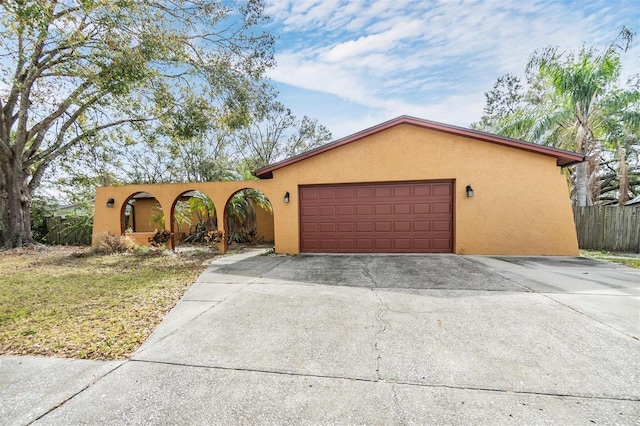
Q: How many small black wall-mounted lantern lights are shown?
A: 3